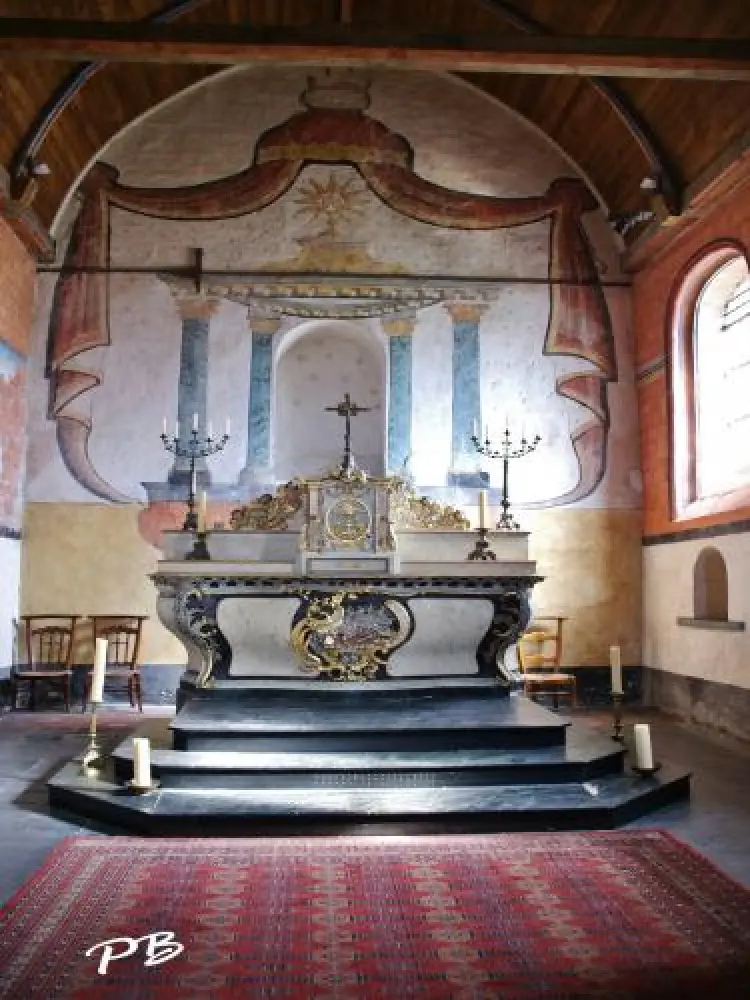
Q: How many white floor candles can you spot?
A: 4